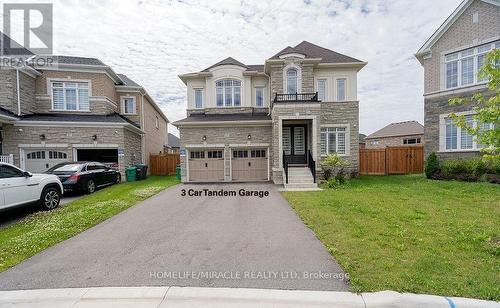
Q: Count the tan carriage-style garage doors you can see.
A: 2